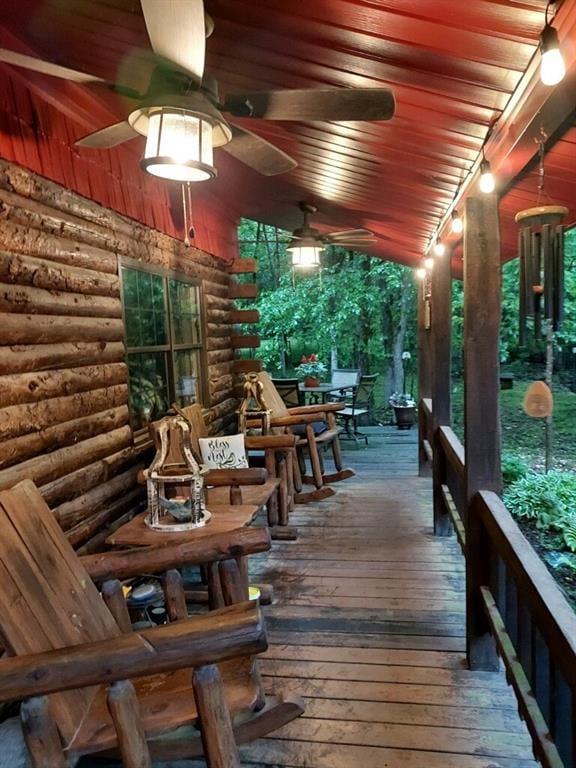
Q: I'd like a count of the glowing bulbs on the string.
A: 6